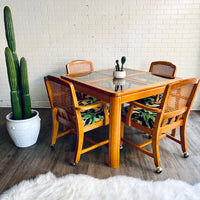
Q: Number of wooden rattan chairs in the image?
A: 4